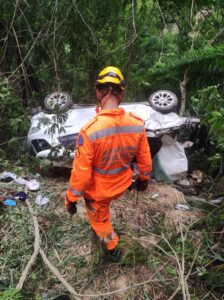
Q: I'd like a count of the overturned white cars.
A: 1